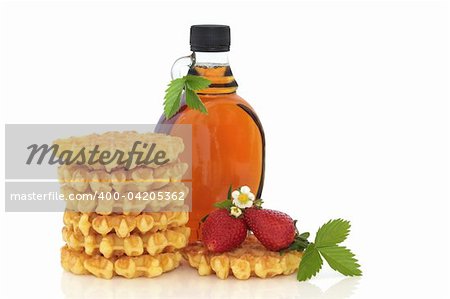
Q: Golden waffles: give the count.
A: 7